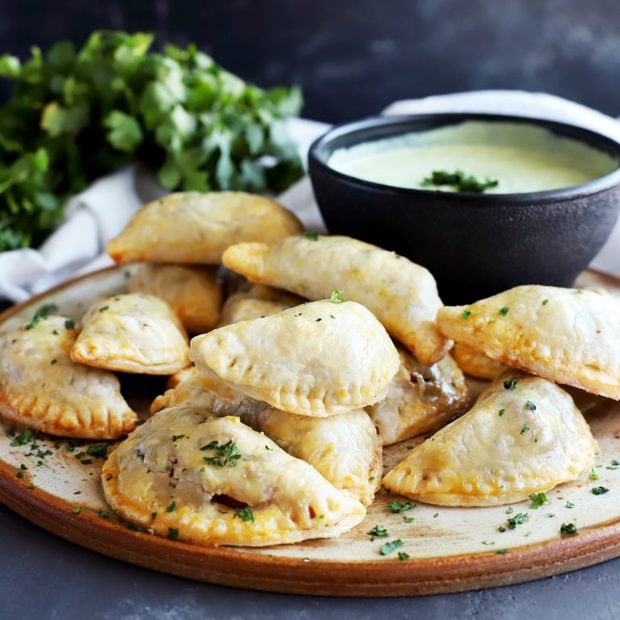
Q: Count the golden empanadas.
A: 13